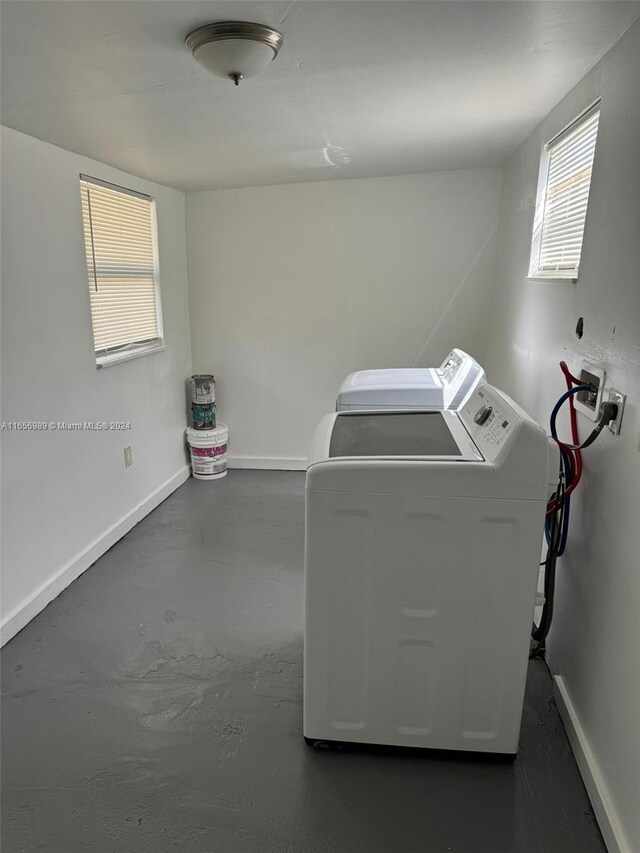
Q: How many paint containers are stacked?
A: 3